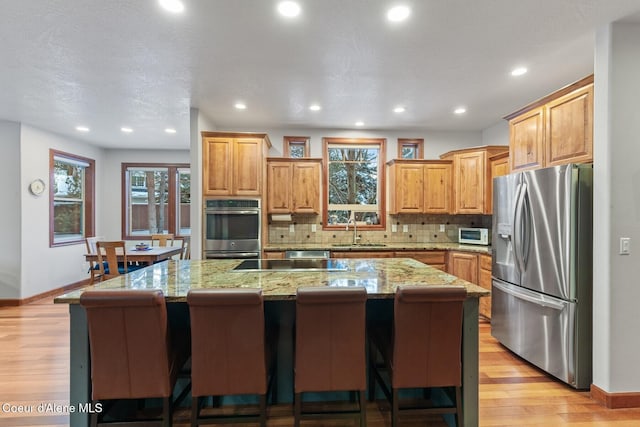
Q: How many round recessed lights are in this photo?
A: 12